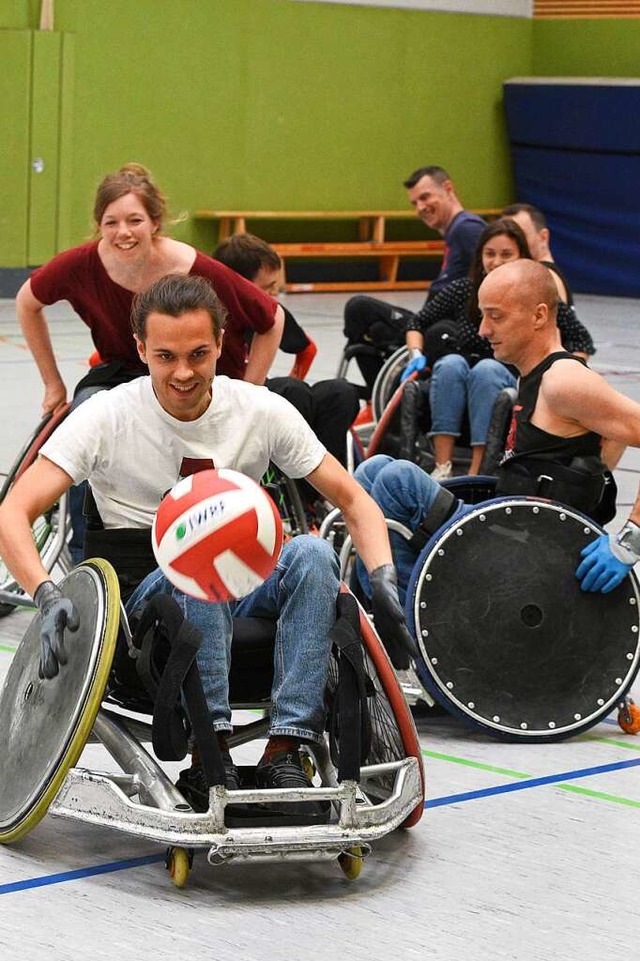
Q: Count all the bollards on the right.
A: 0